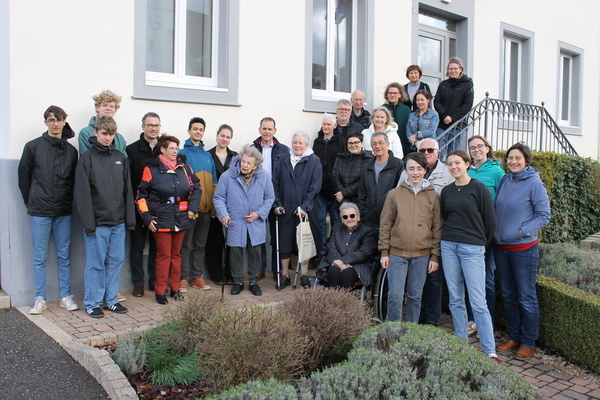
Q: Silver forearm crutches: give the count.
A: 2